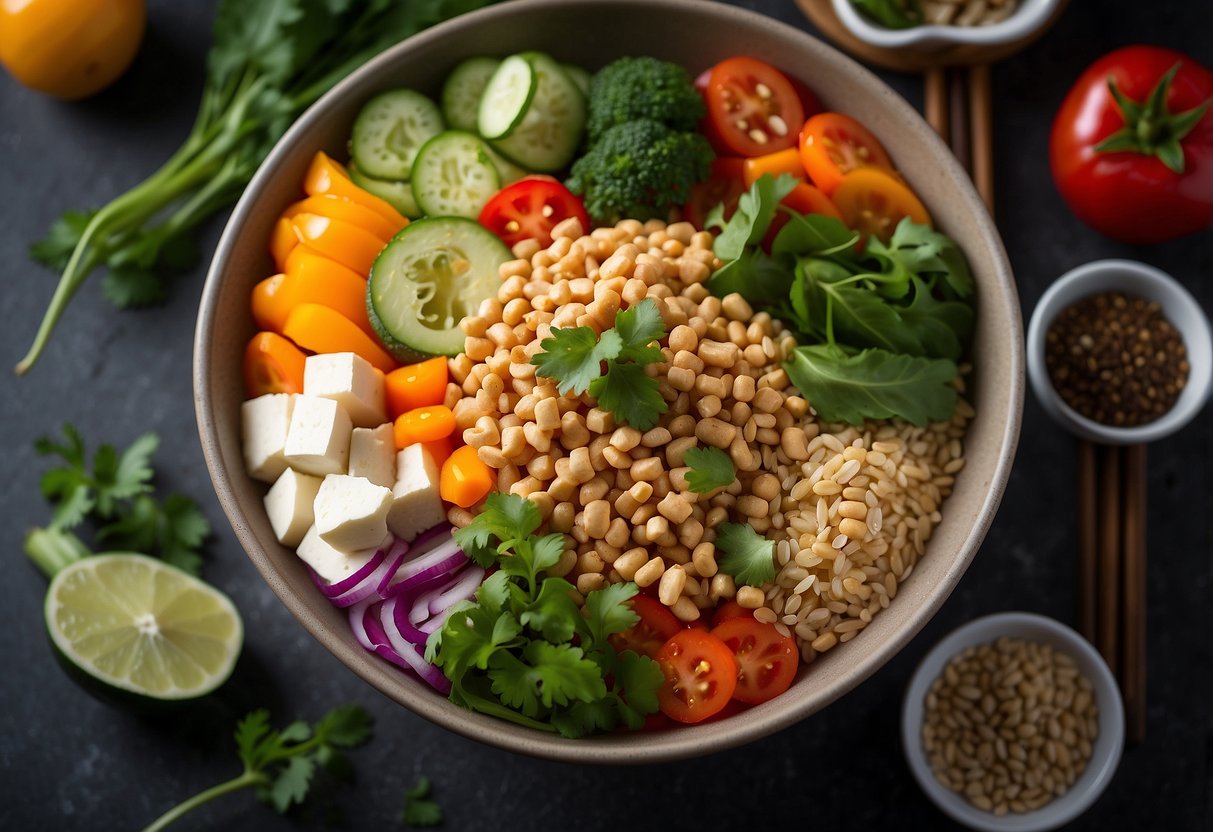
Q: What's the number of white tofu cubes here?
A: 8